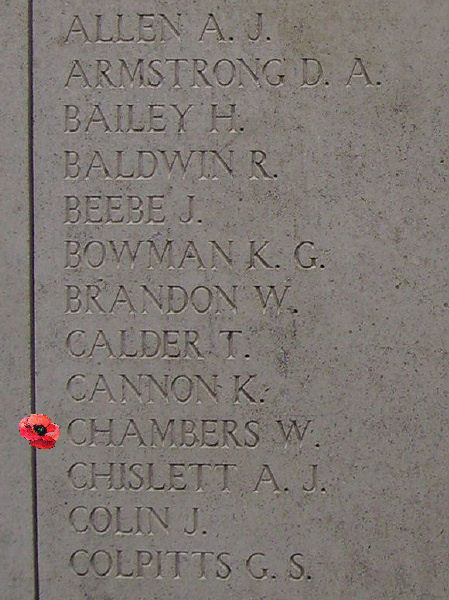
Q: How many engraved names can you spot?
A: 13